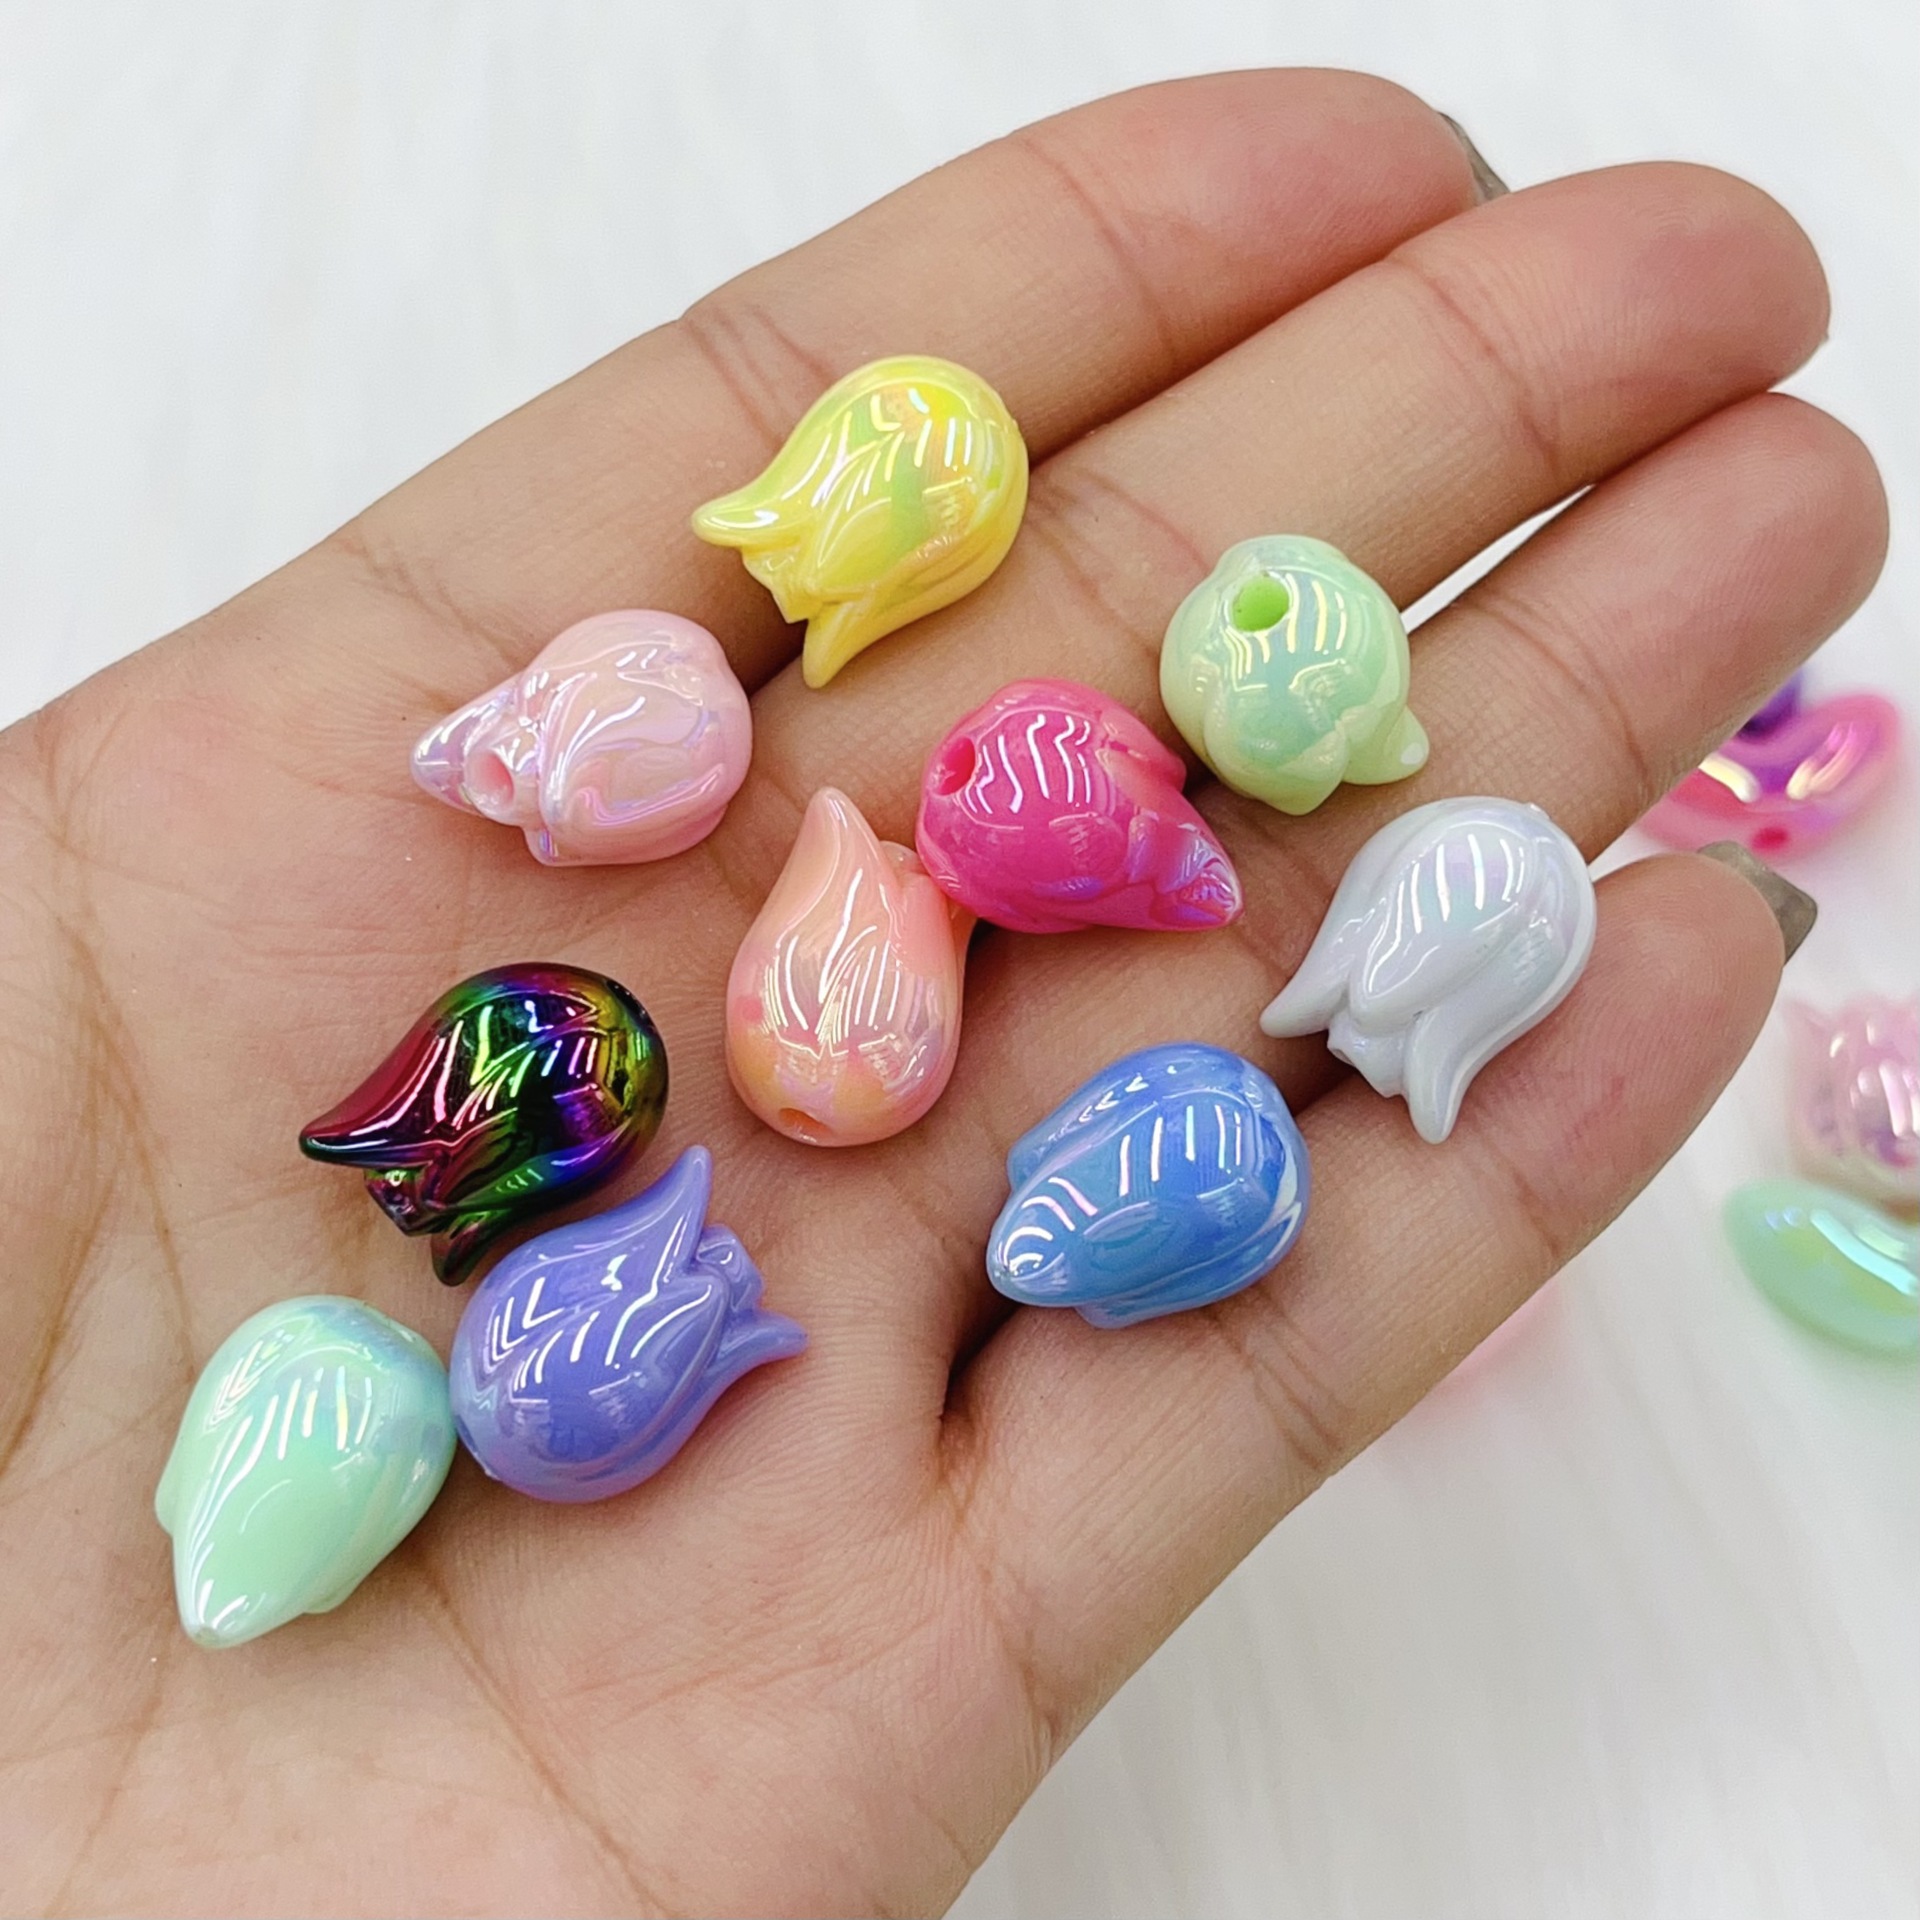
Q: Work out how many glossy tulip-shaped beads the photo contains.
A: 10